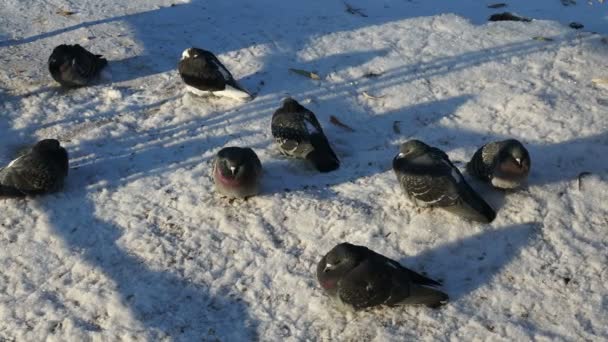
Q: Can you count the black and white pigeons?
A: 1